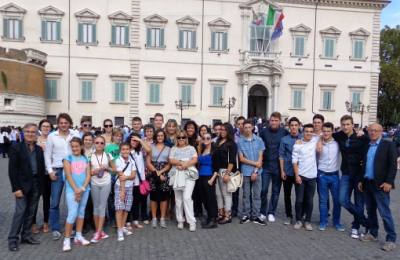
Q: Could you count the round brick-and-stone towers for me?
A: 1